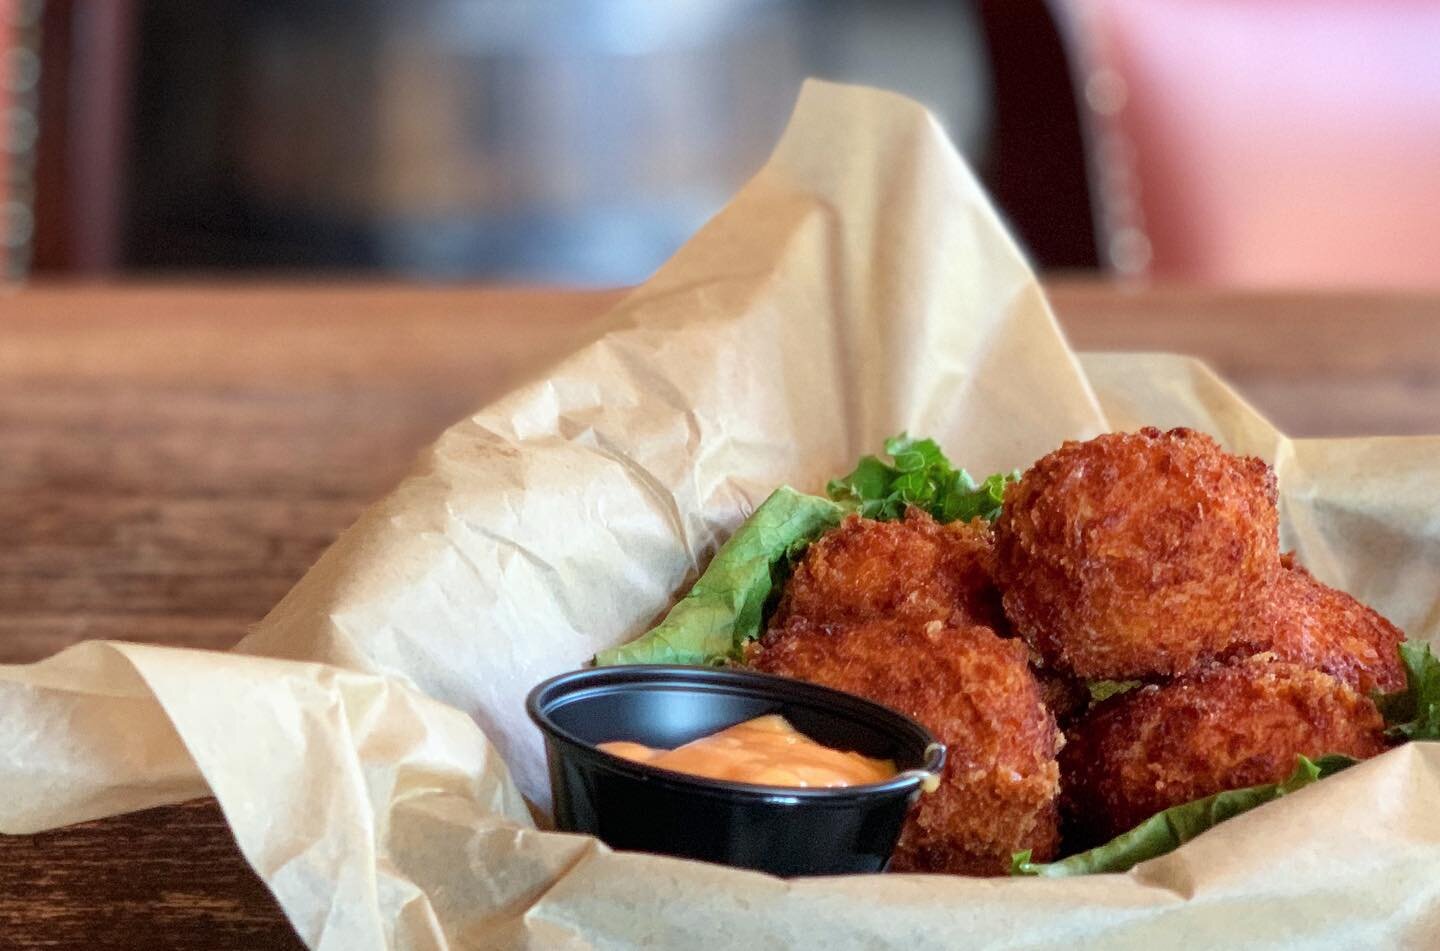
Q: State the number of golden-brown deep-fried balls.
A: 5